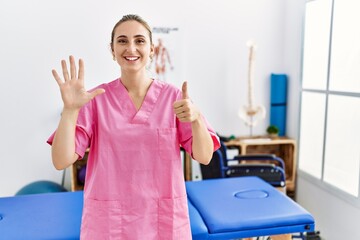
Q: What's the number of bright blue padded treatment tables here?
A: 1